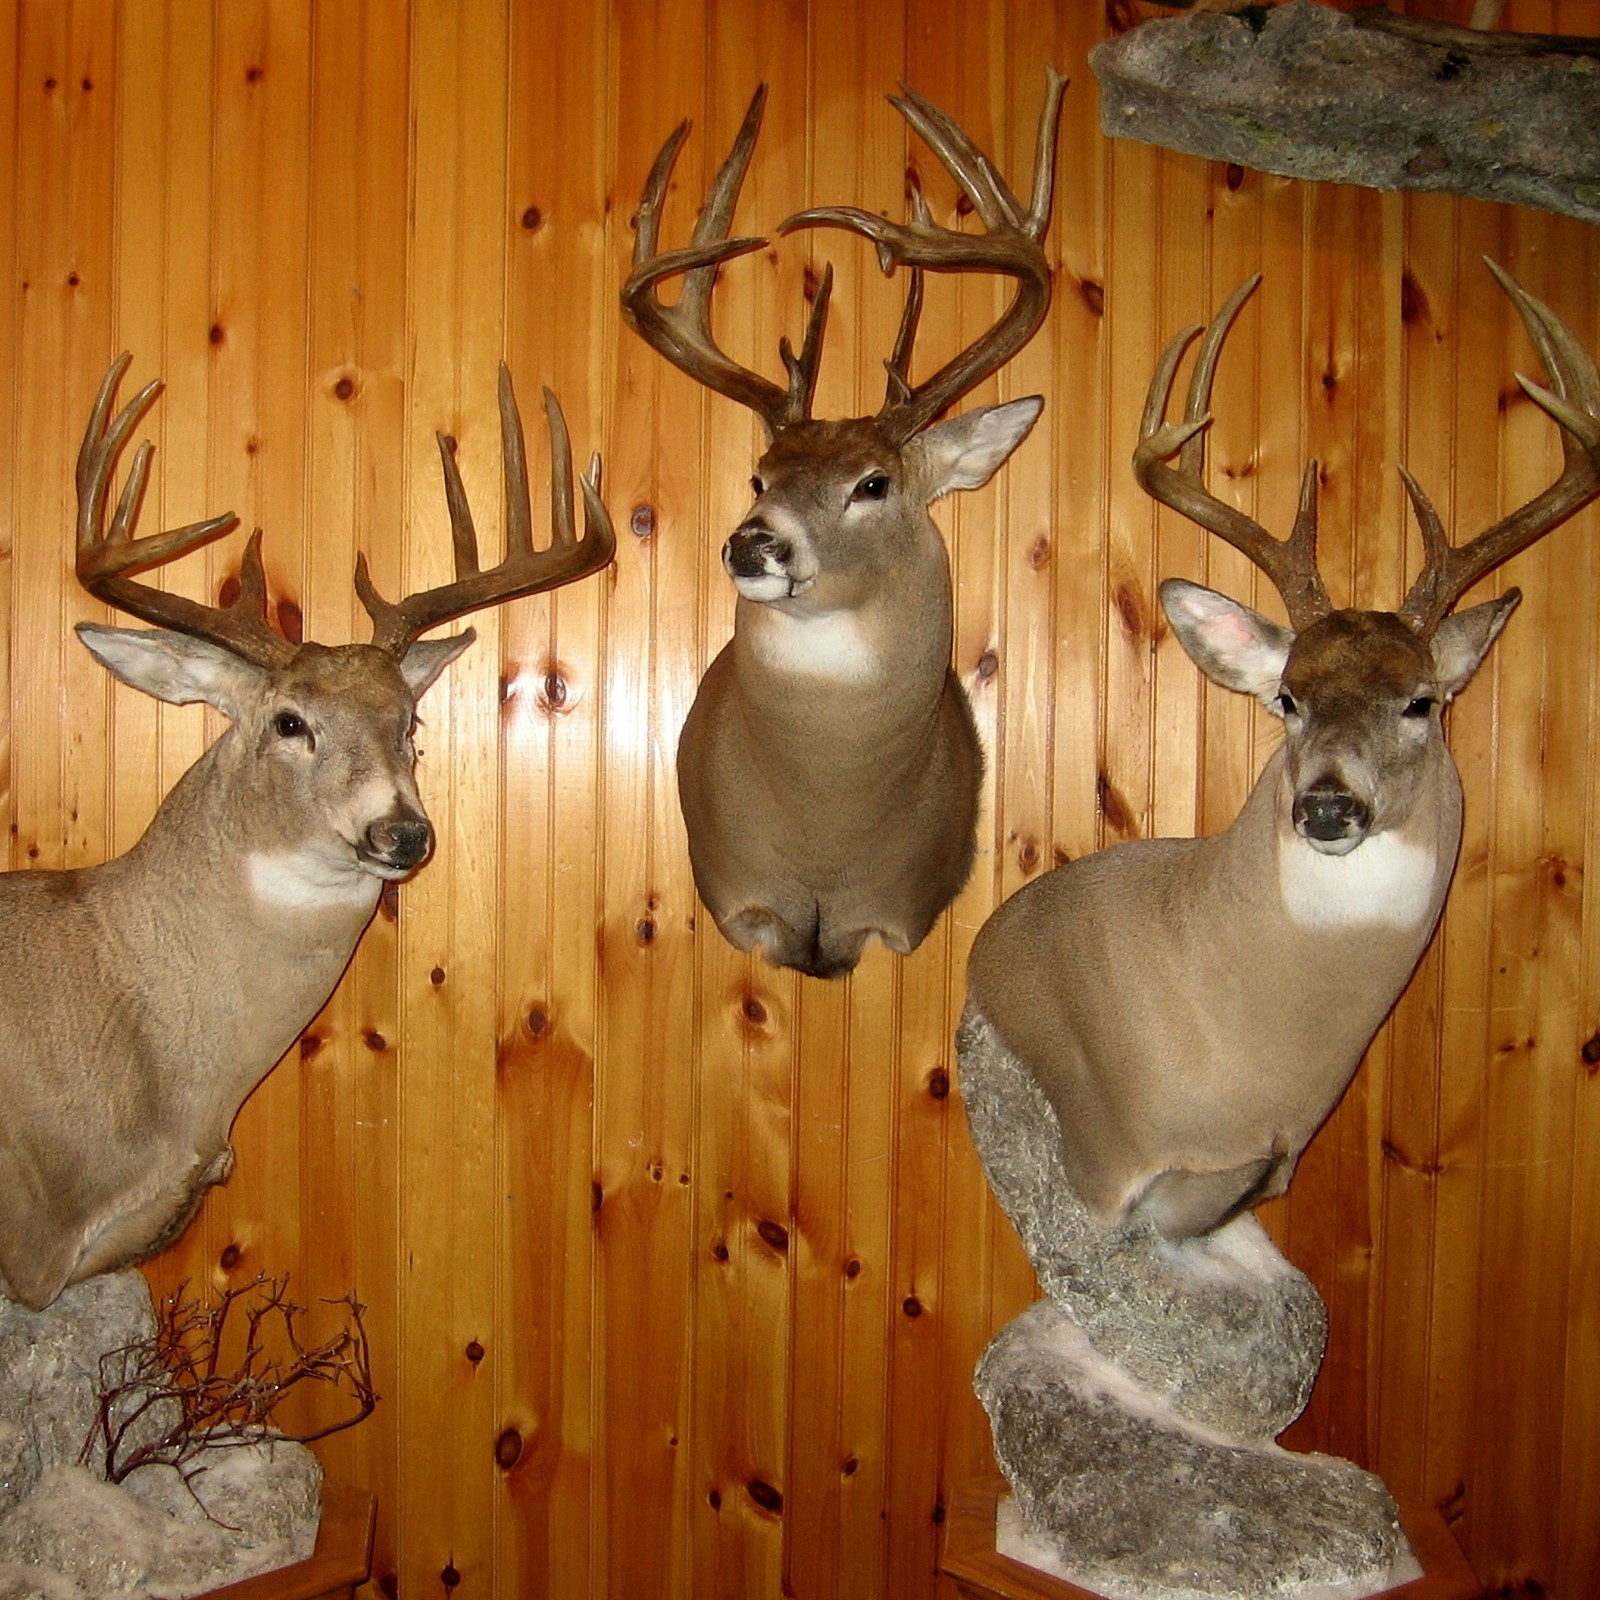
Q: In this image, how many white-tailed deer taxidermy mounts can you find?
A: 3